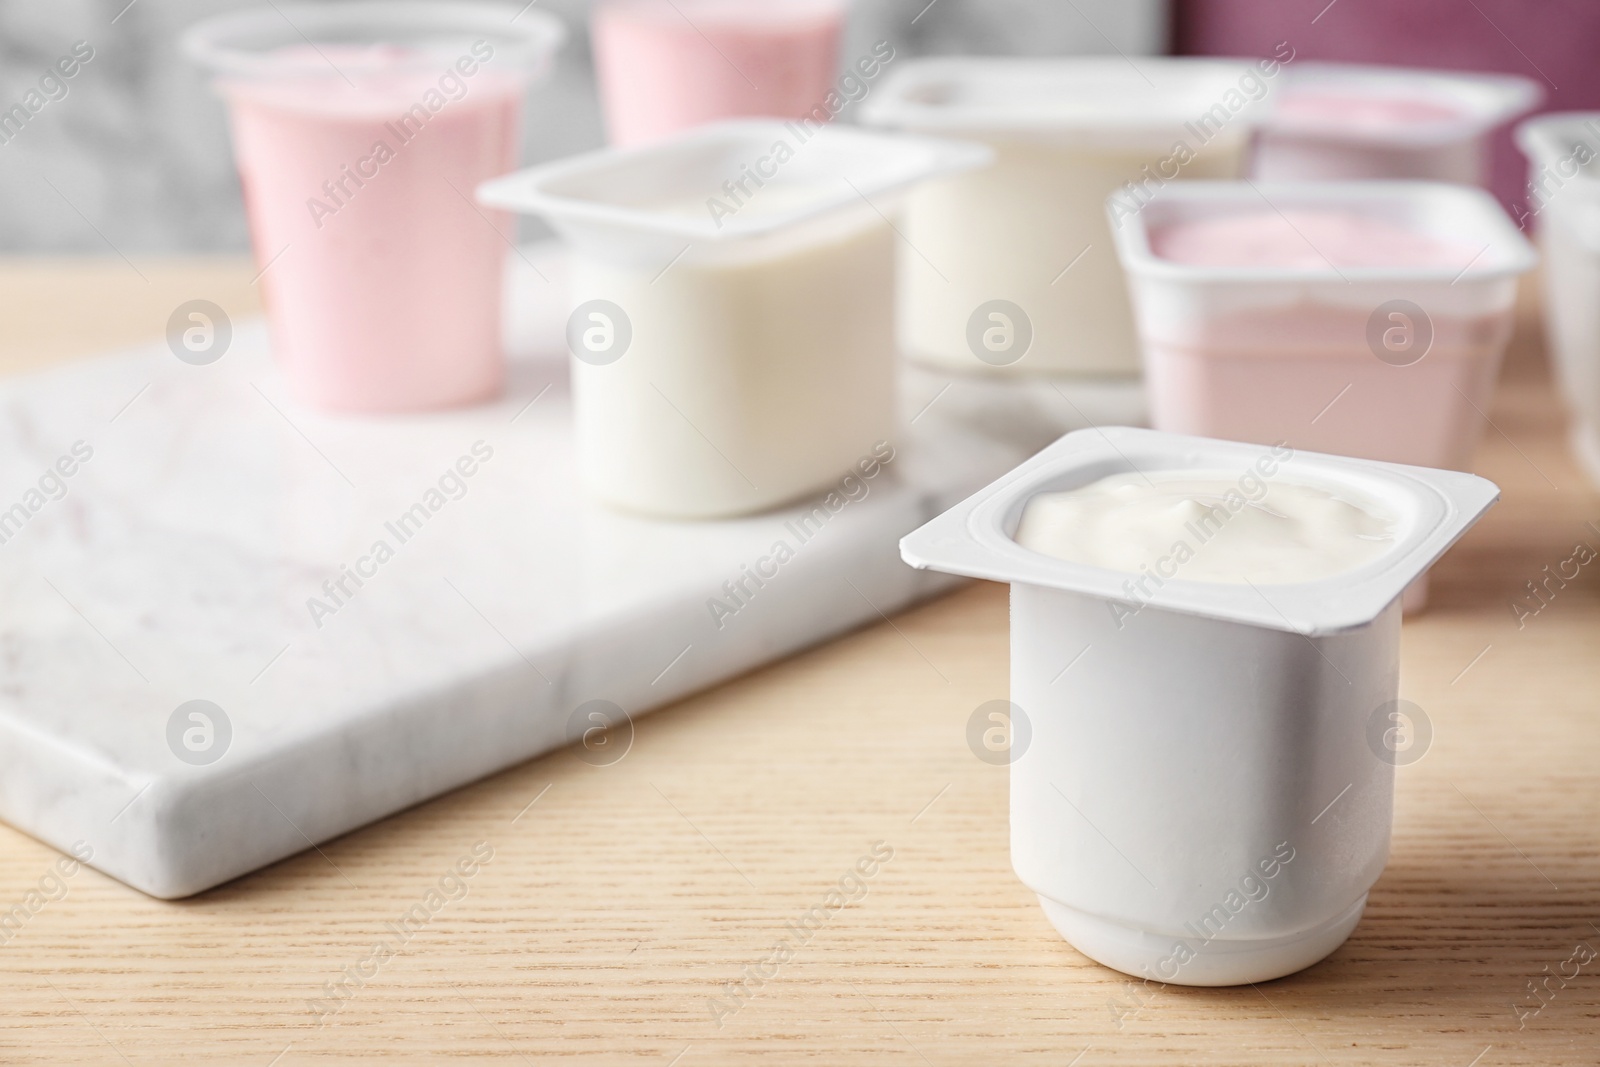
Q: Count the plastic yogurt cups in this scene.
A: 8